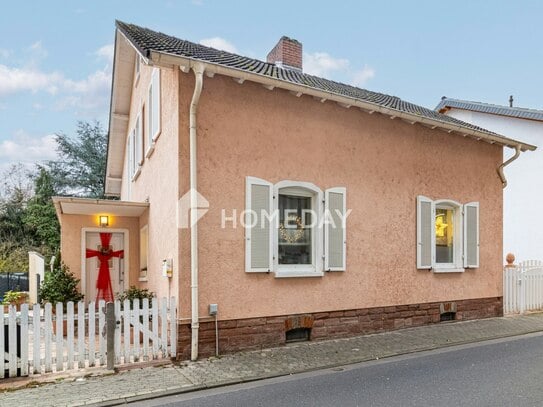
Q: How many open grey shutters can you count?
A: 4